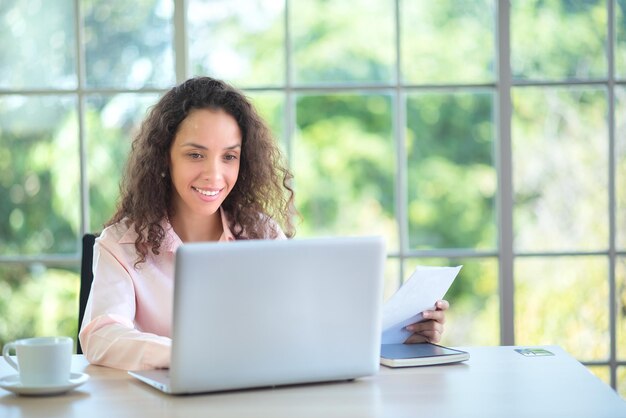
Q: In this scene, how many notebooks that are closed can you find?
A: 1